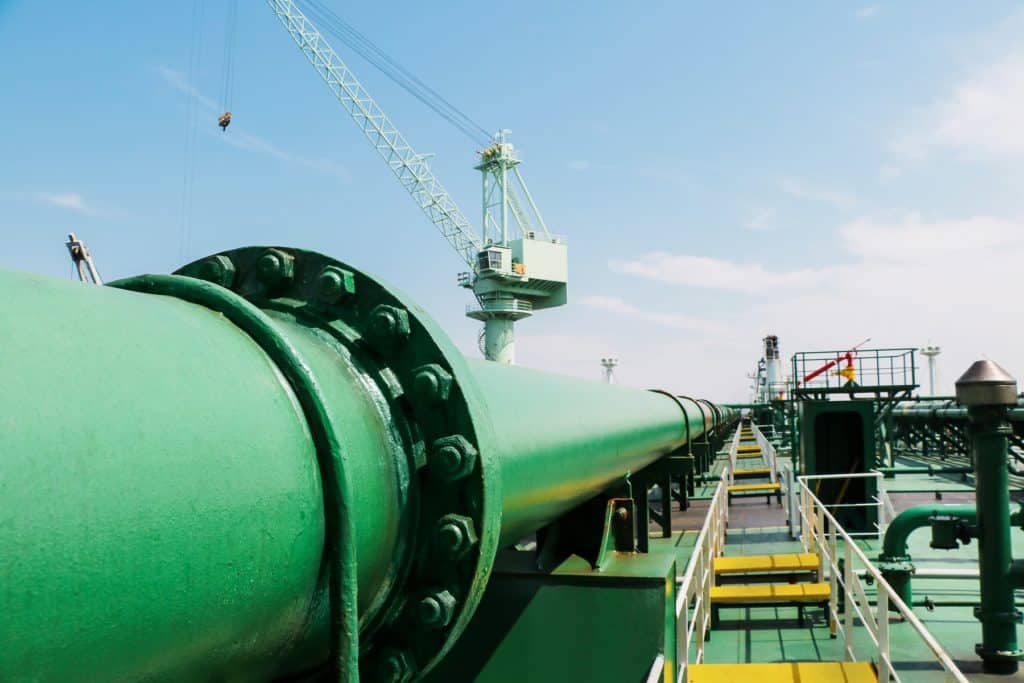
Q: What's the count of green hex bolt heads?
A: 9